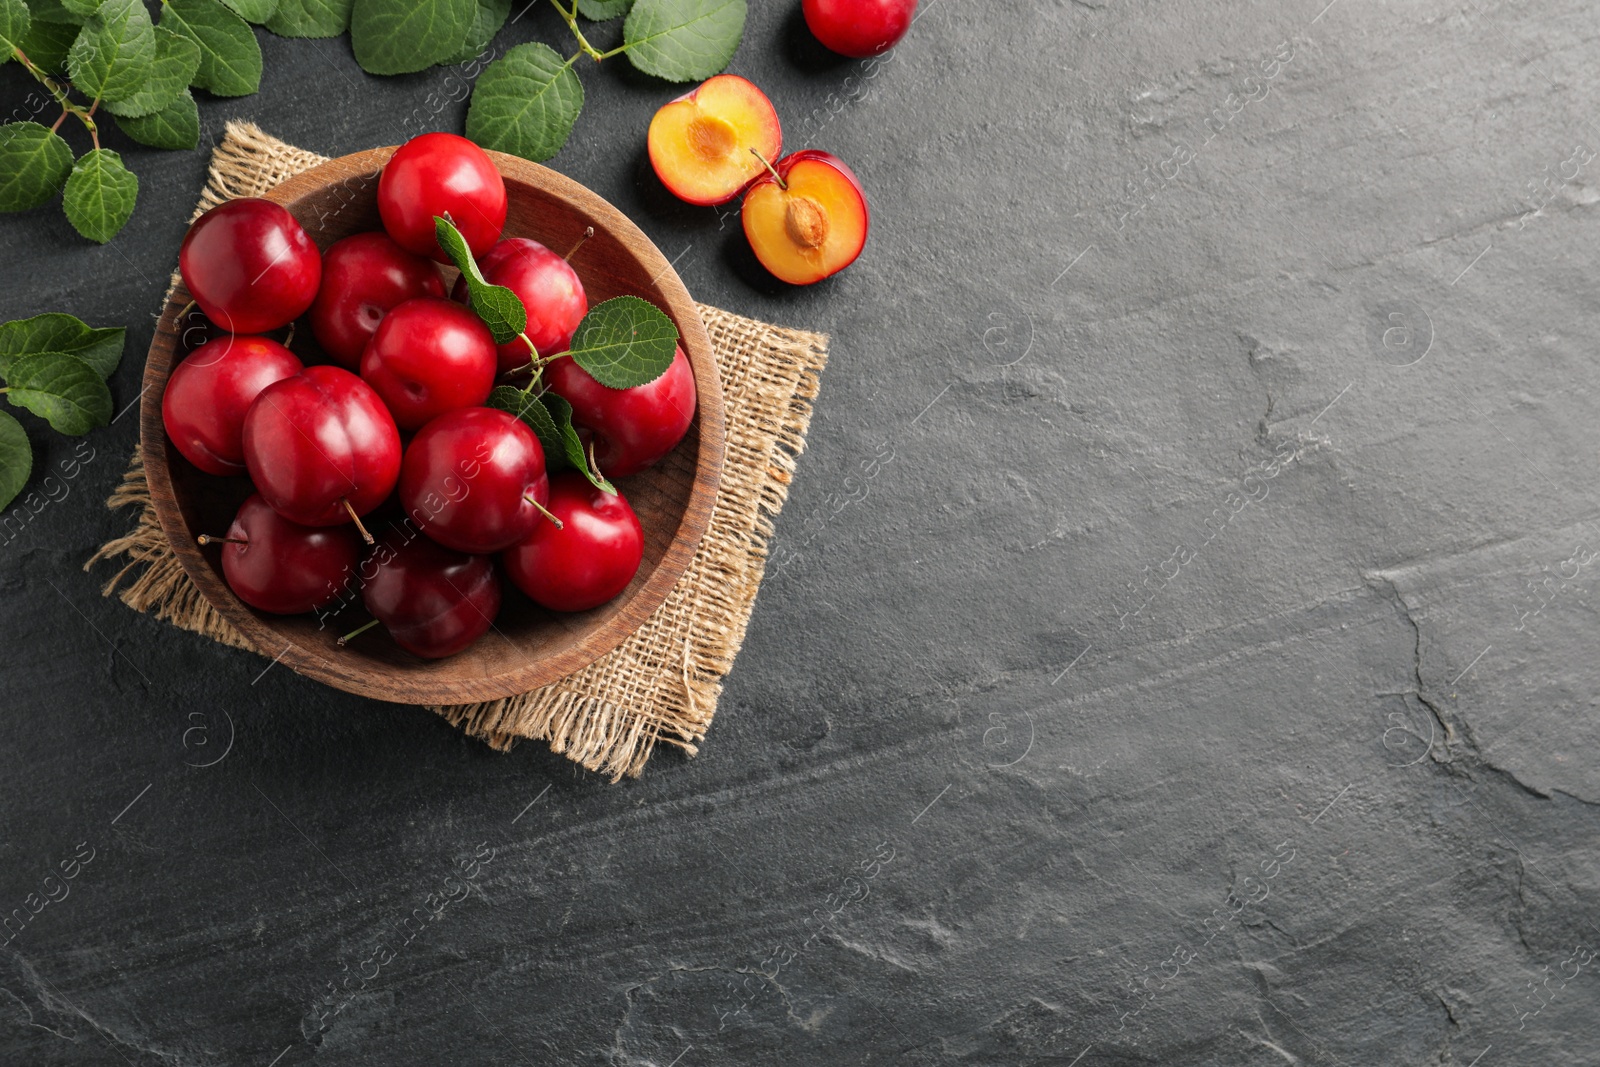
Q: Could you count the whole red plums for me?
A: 13